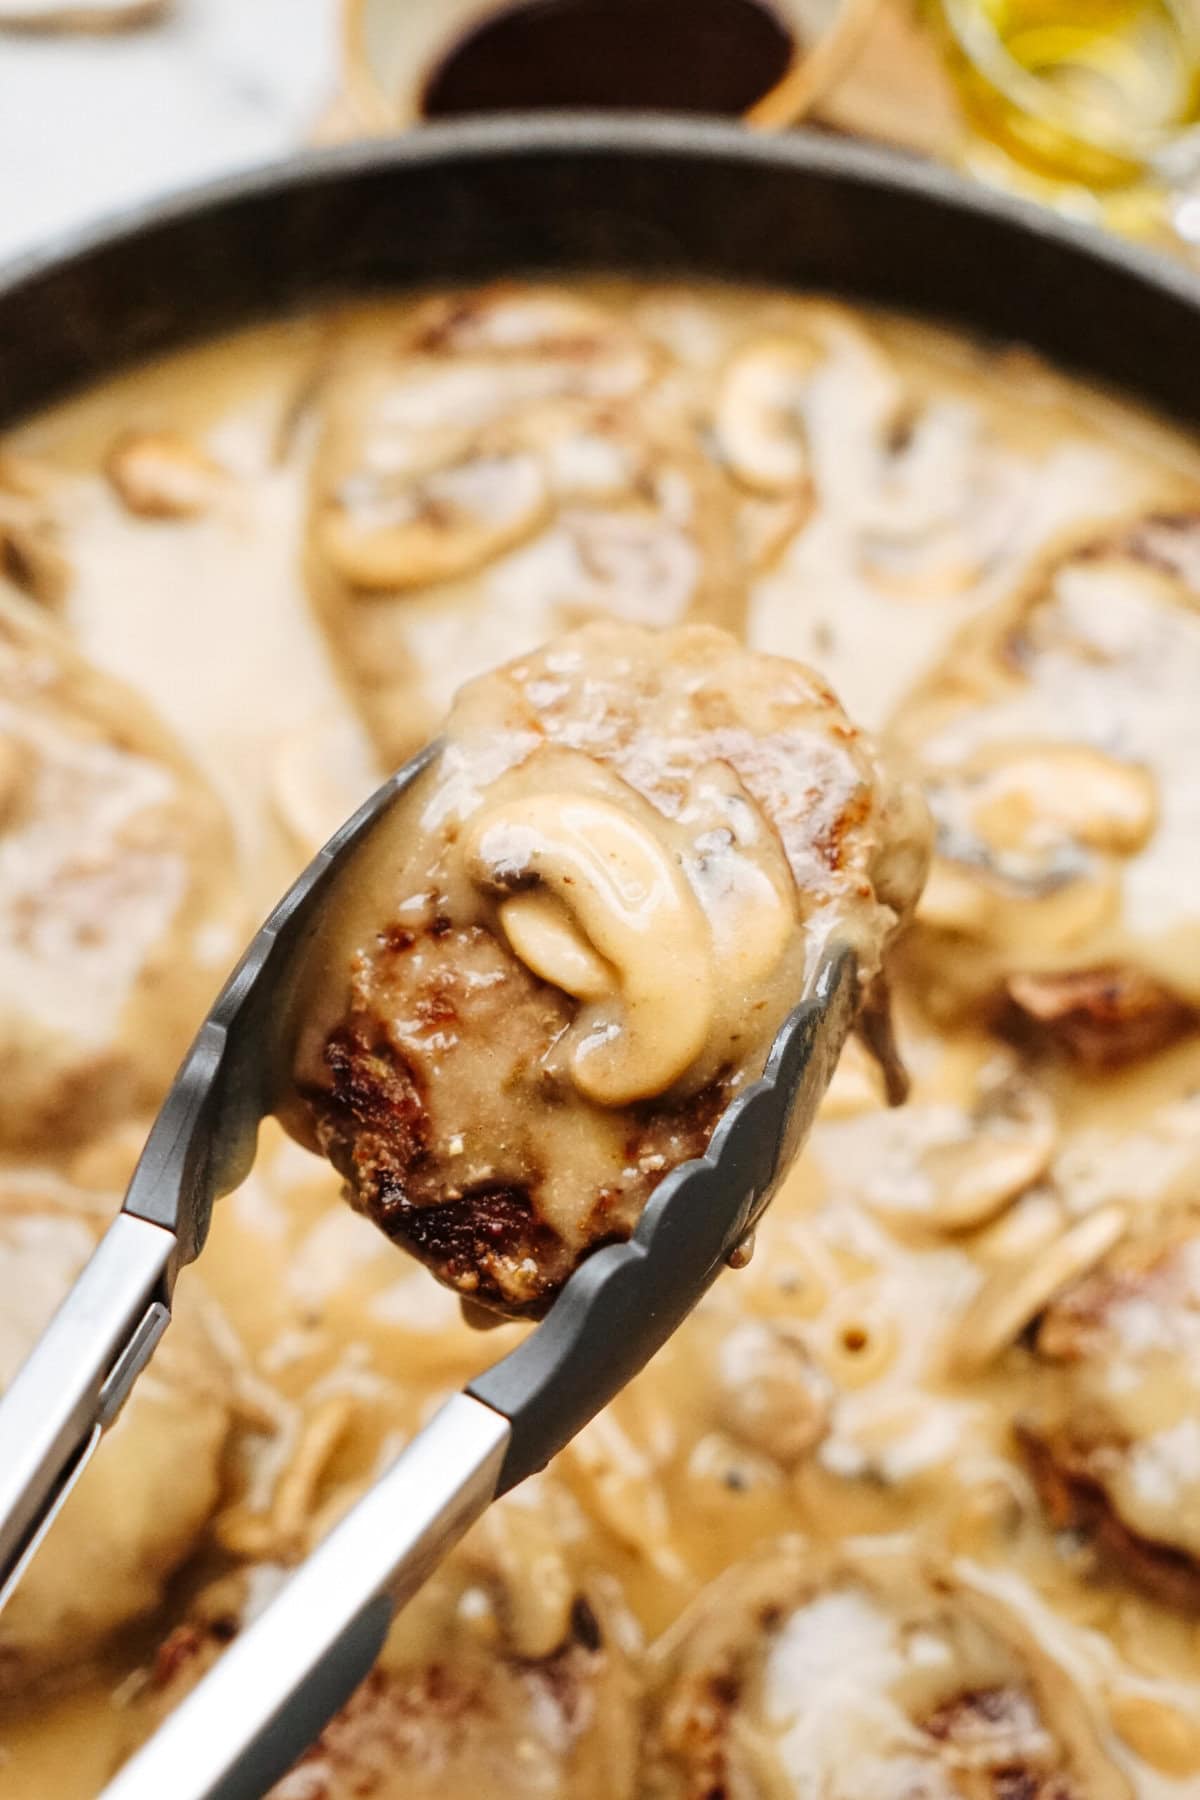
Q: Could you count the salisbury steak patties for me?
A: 8